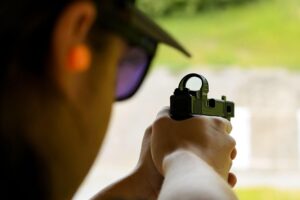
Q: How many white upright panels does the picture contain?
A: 2